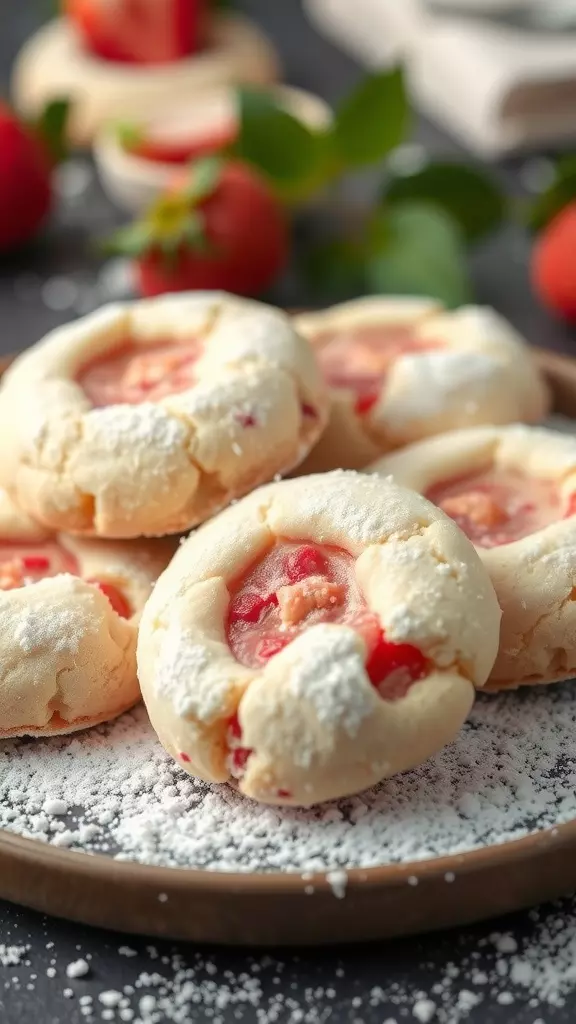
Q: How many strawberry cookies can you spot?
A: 5